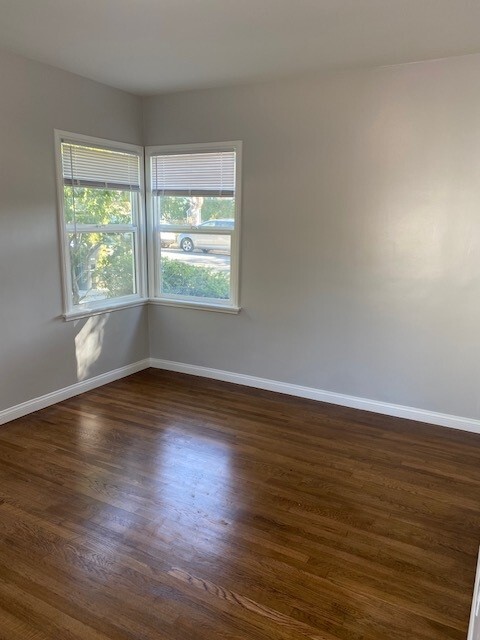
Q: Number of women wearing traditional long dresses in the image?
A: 0